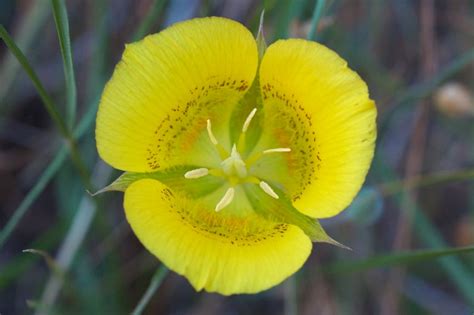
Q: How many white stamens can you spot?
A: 6